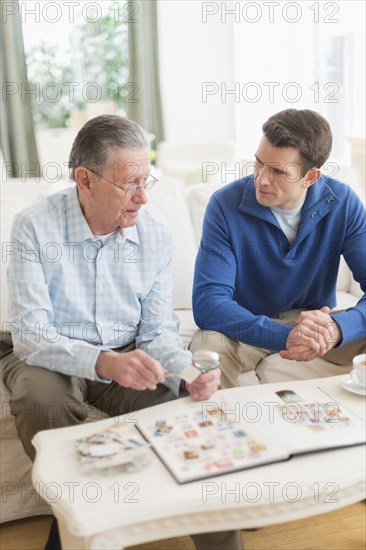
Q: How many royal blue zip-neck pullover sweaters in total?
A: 1